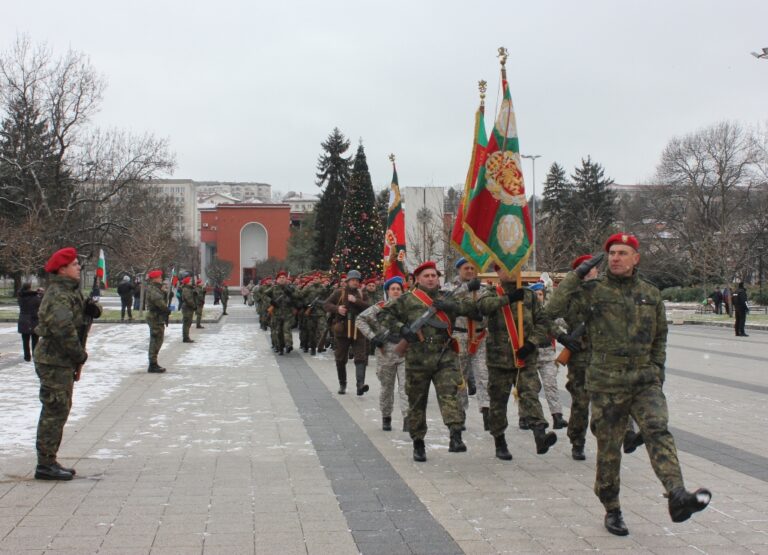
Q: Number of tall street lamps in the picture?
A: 1